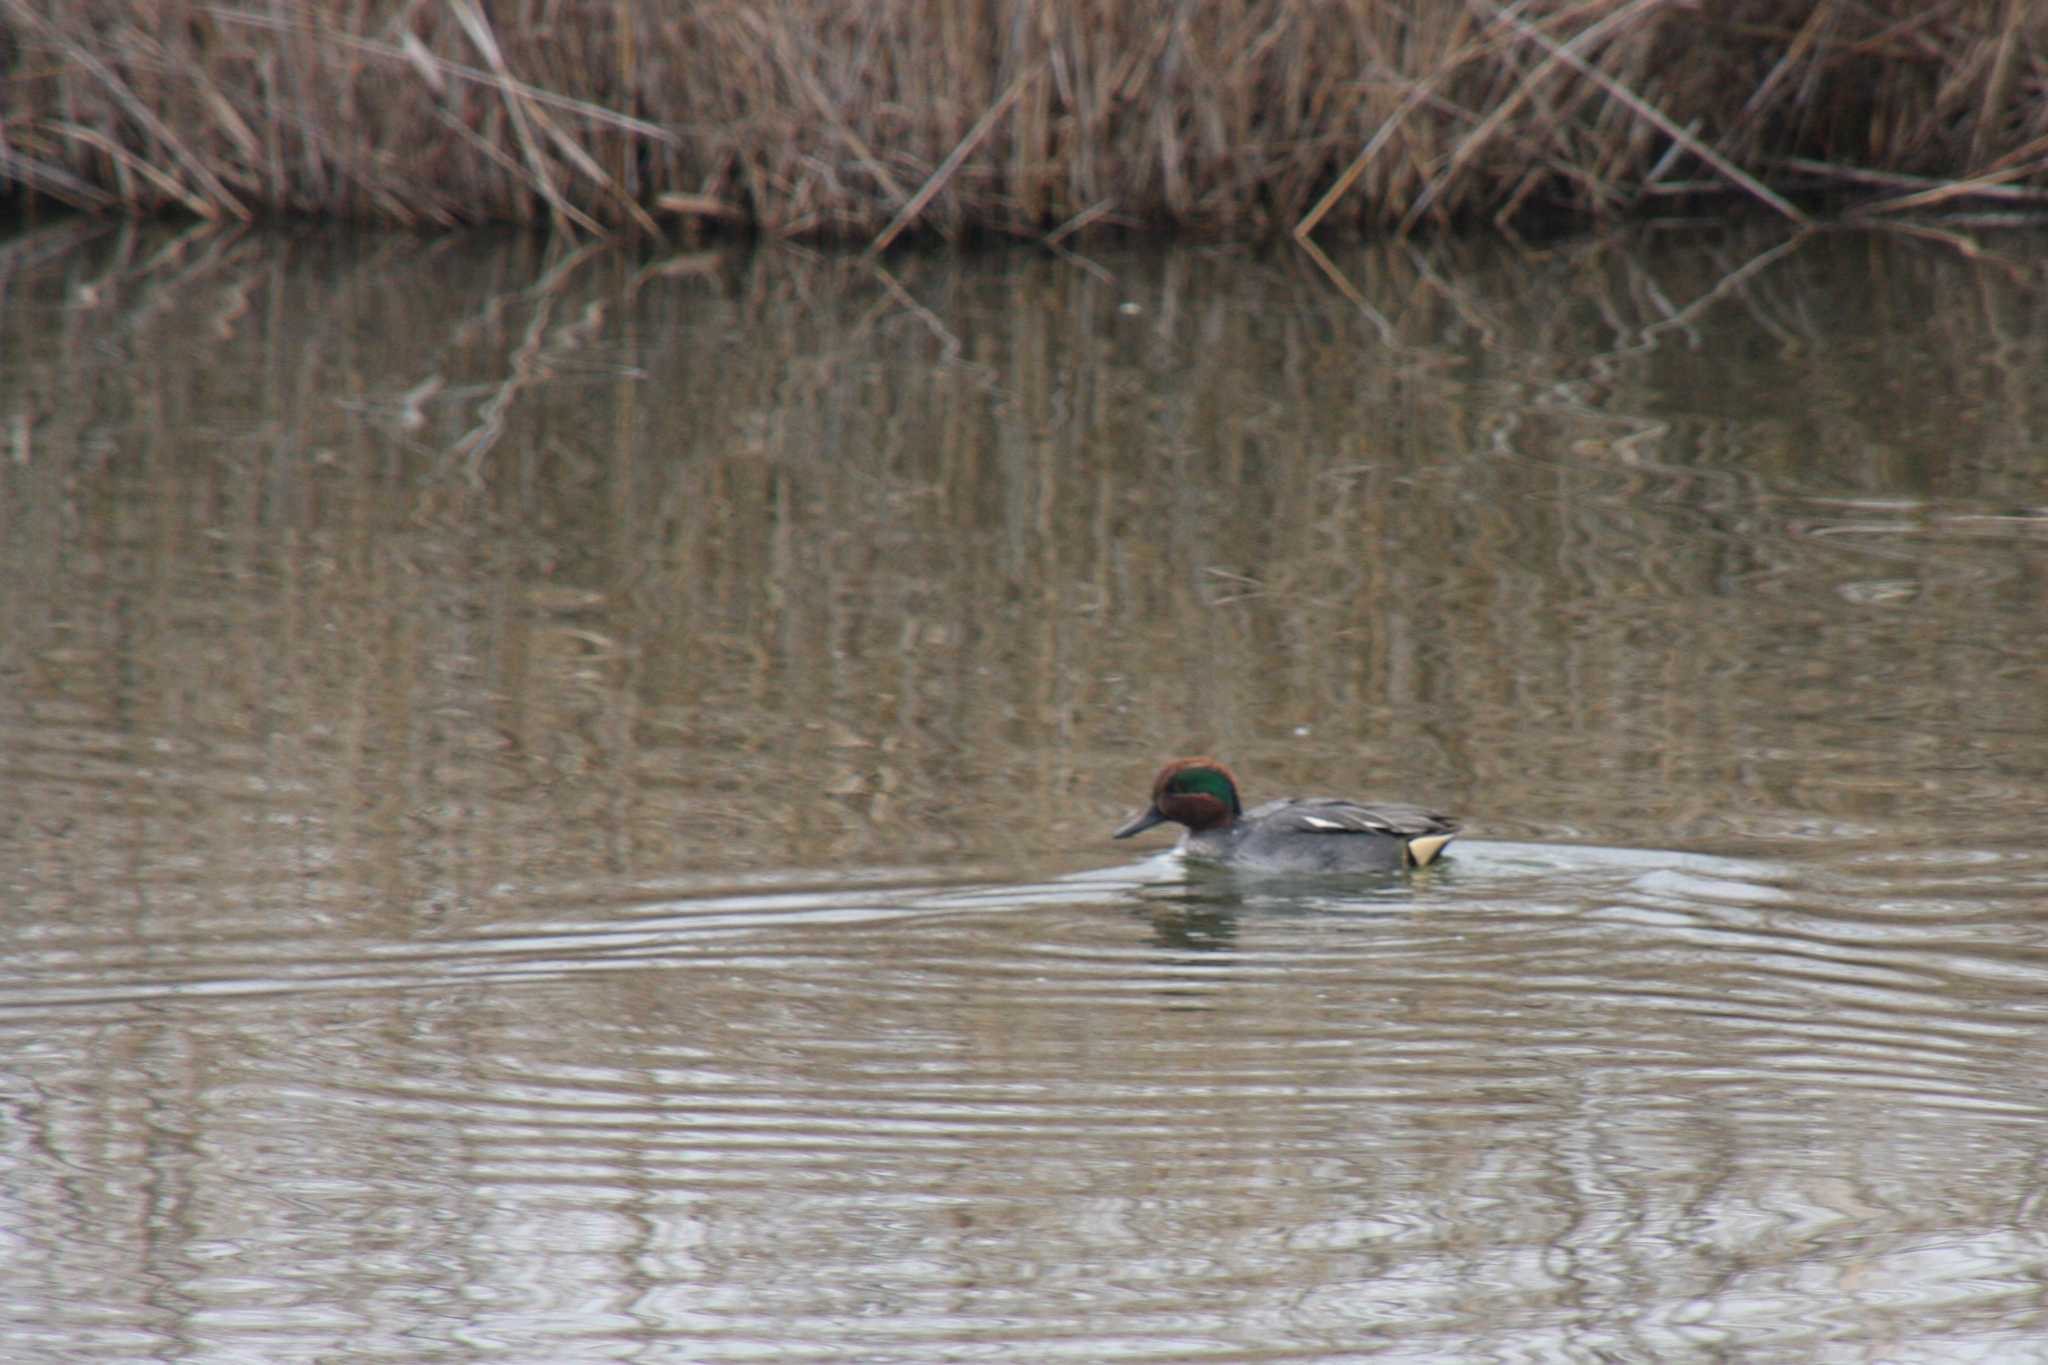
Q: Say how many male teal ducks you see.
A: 1